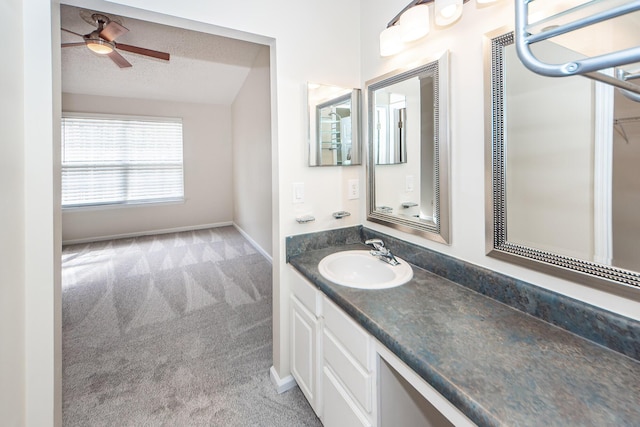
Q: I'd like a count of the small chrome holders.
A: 2